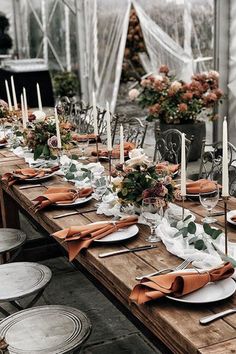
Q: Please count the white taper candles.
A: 11